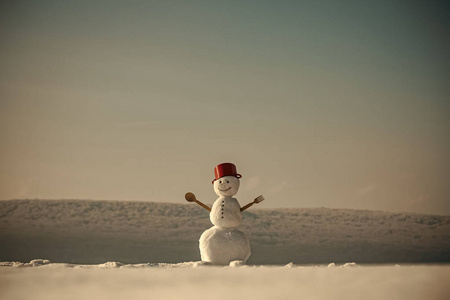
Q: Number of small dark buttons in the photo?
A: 5